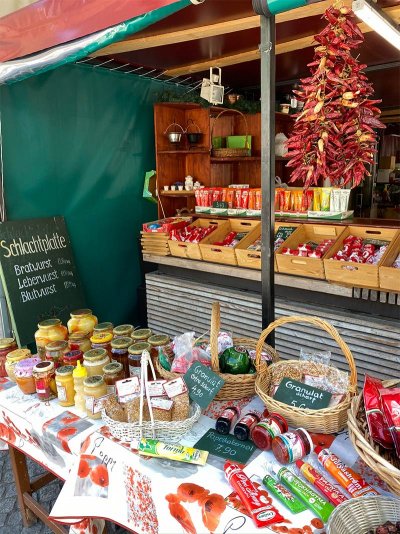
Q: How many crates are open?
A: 6